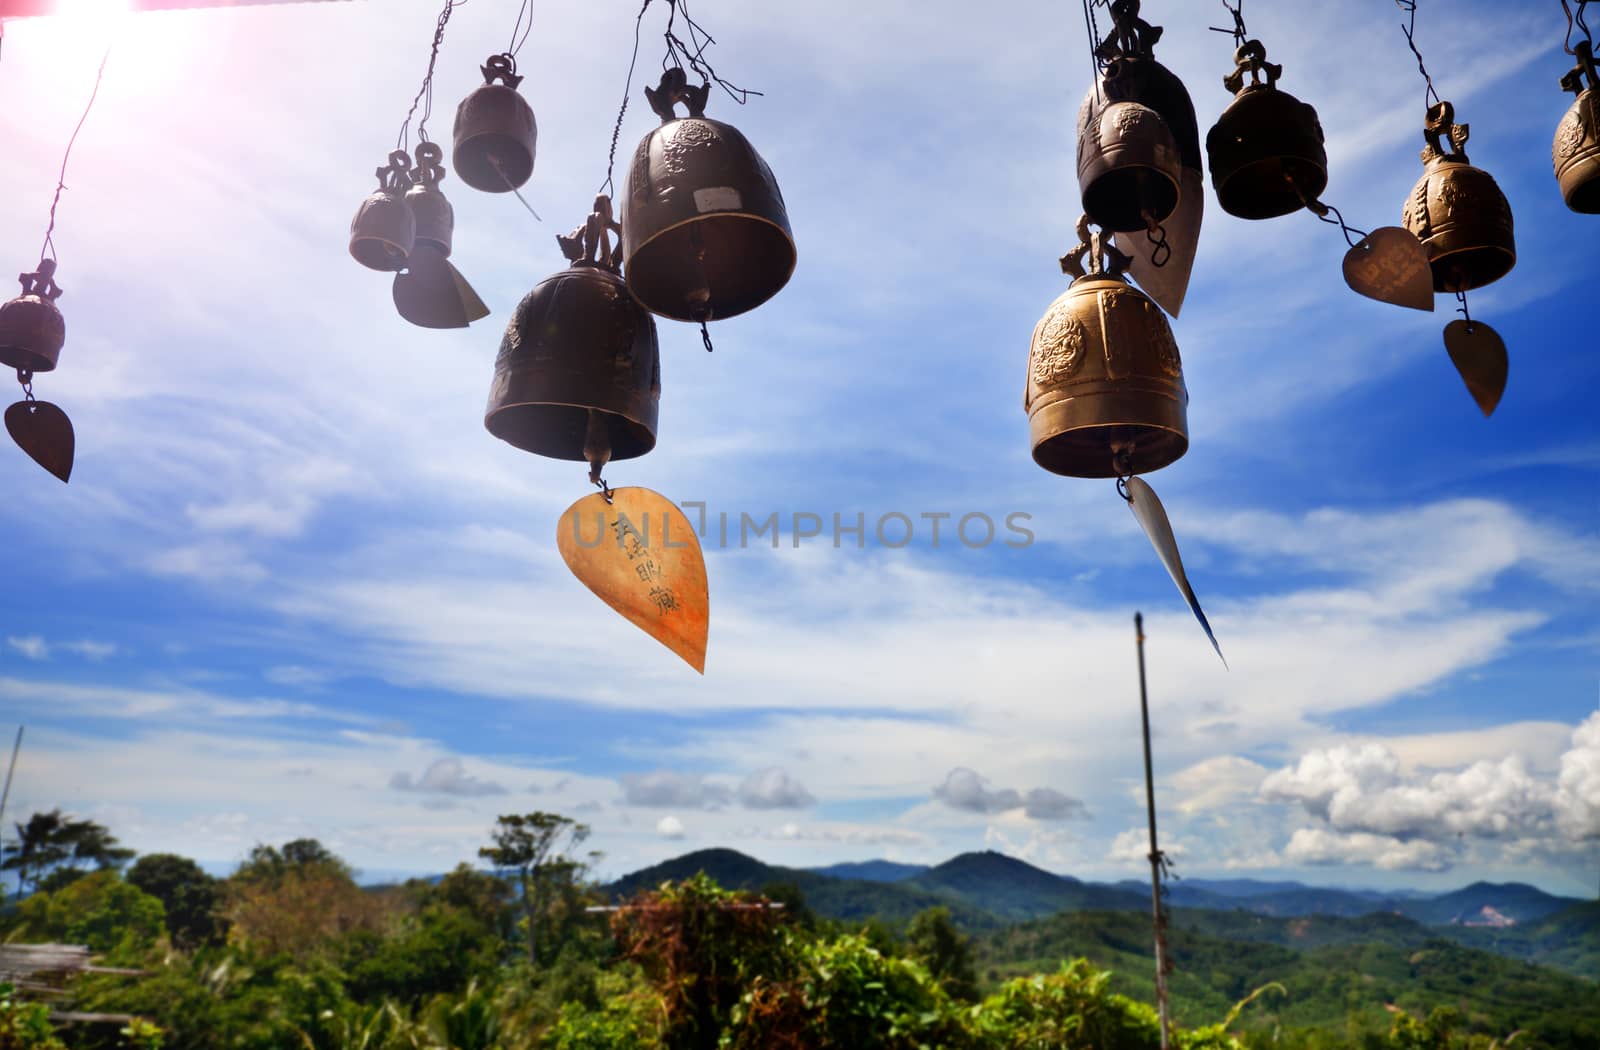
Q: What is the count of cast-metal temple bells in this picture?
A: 12